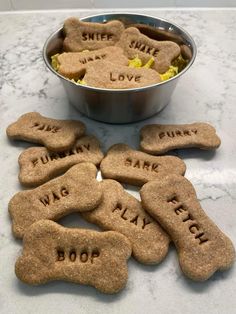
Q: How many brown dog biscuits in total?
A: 12